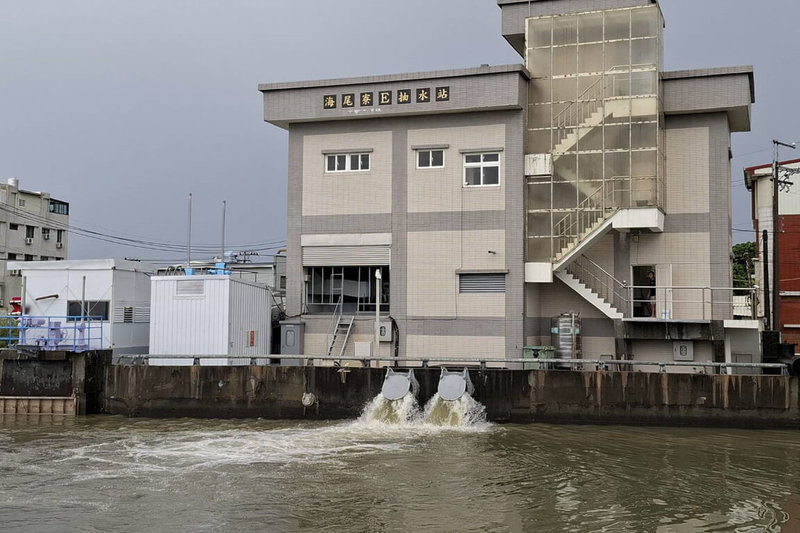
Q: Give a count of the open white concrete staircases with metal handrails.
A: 1